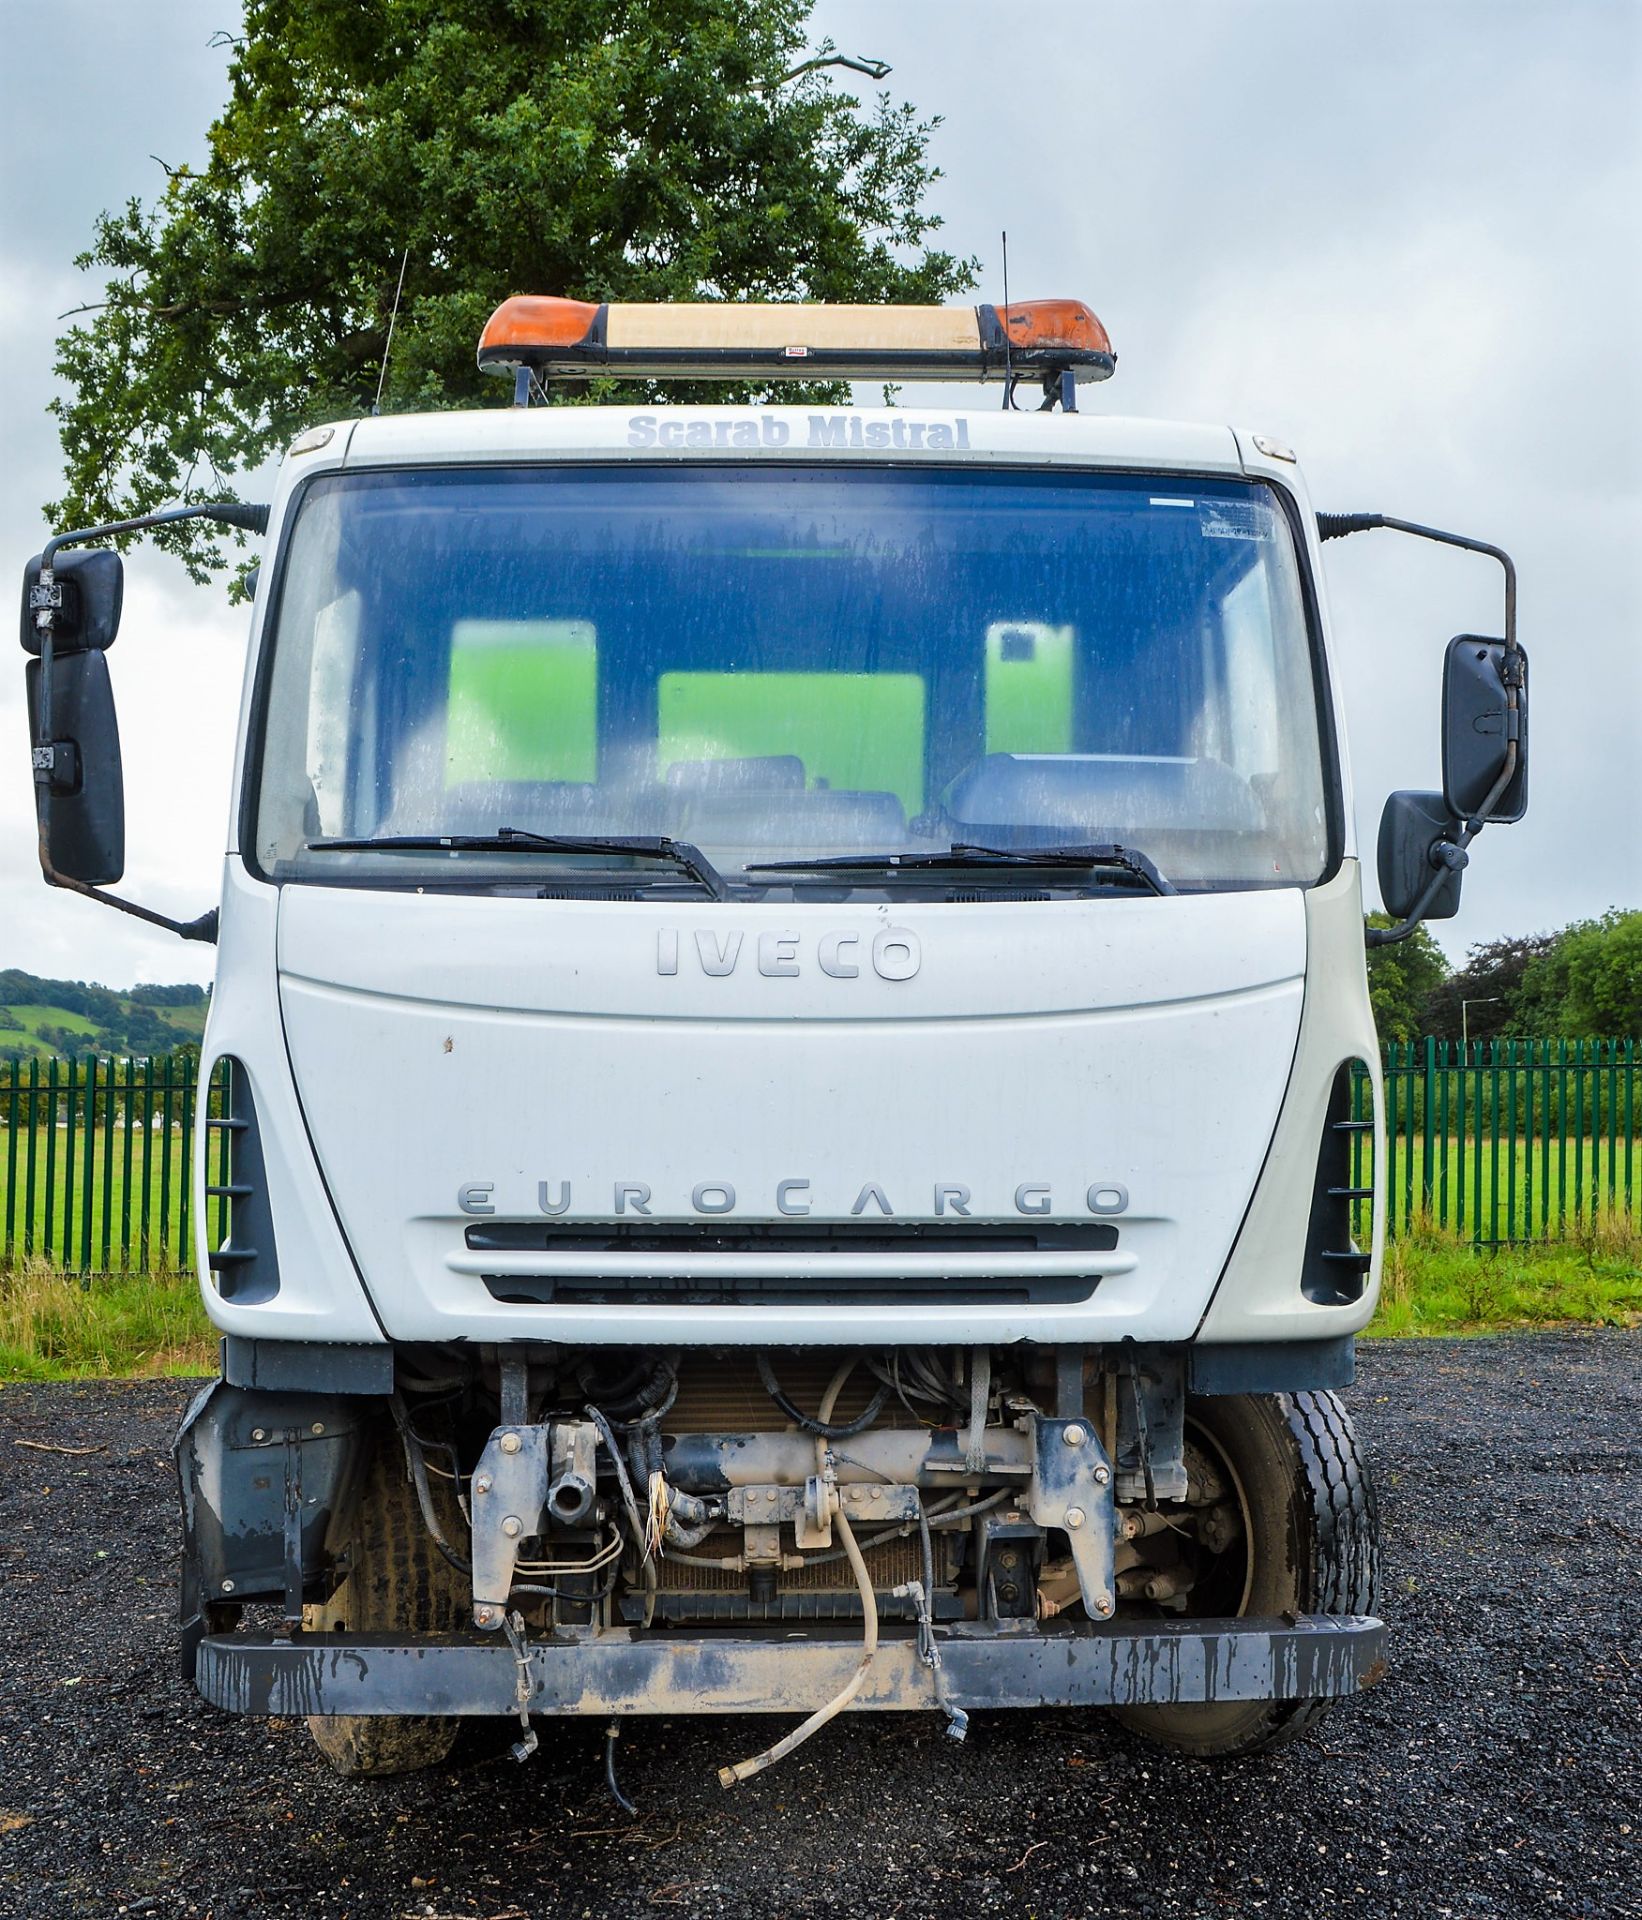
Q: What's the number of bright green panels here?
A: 3